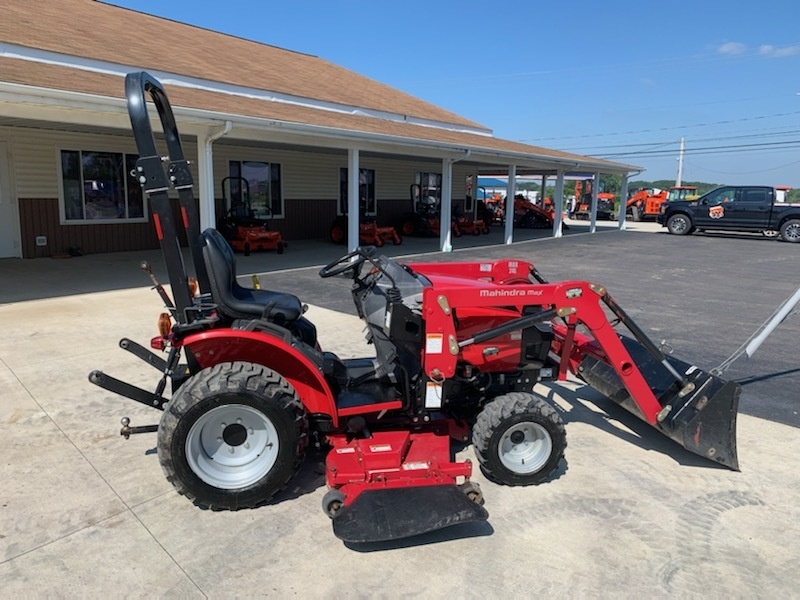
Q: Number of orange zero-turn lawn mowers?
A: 4